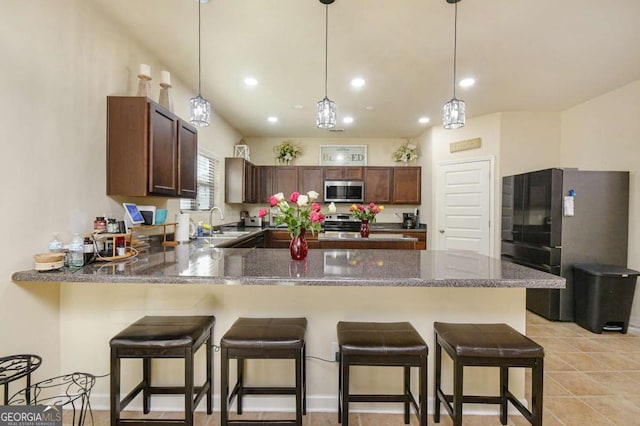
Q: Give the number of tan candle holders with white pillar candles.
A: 2